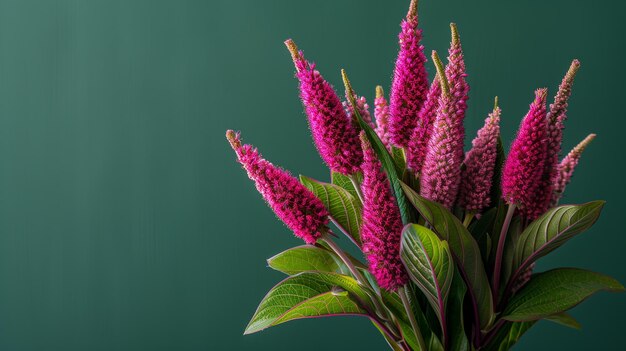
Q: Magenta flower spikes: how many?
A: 13